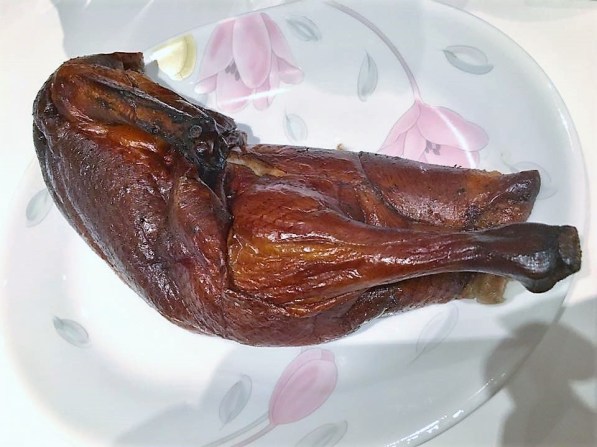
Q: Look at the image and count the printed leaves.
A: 10